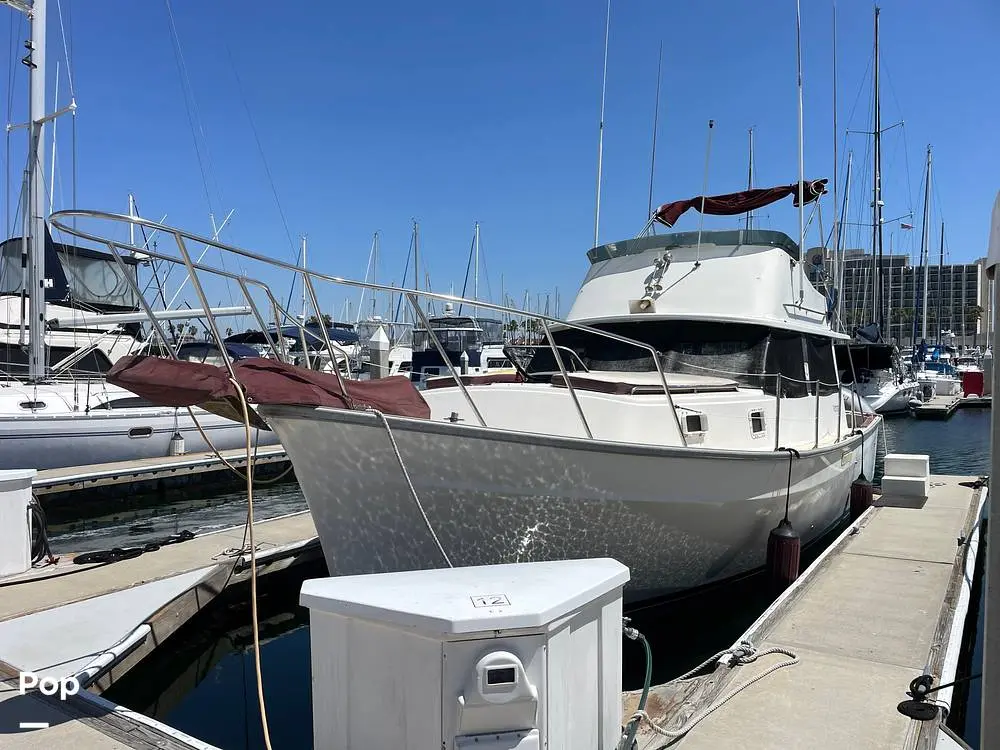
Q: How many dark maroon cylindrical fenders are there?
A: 2